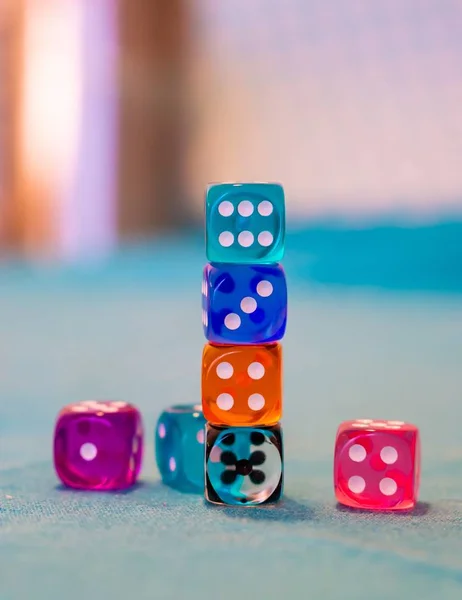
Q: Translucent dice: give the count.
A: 7